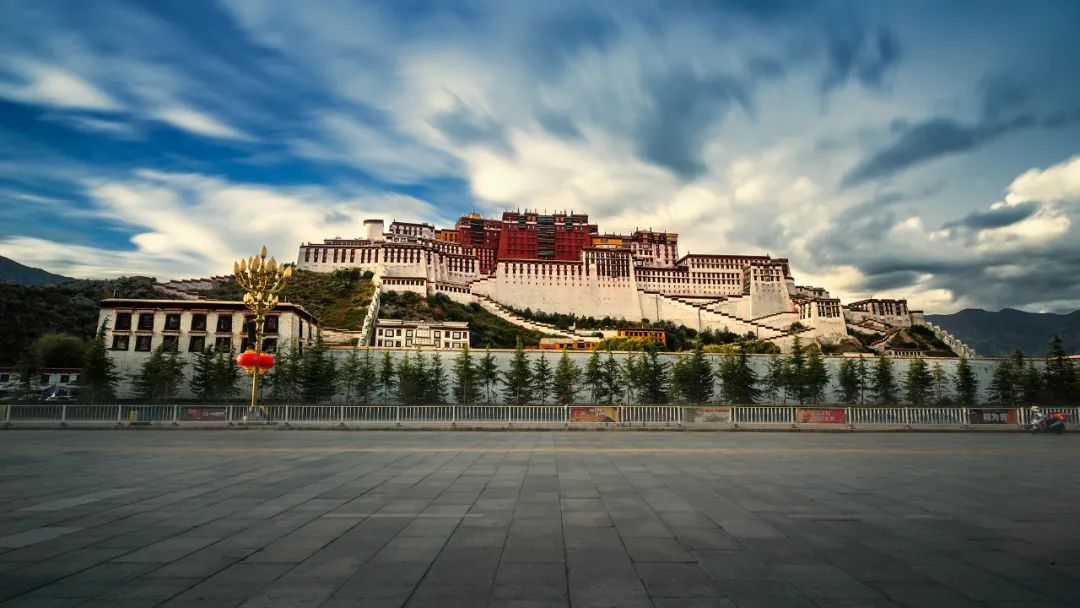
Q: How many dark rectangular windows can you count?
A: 14